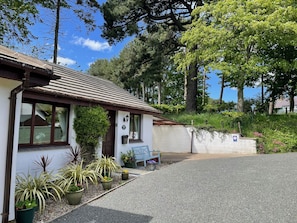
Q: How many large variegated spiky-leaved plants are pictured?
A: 3